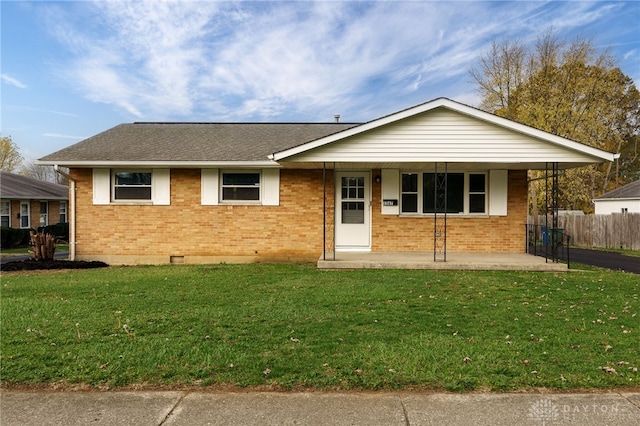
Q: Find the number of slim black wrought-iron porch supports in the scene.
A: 3